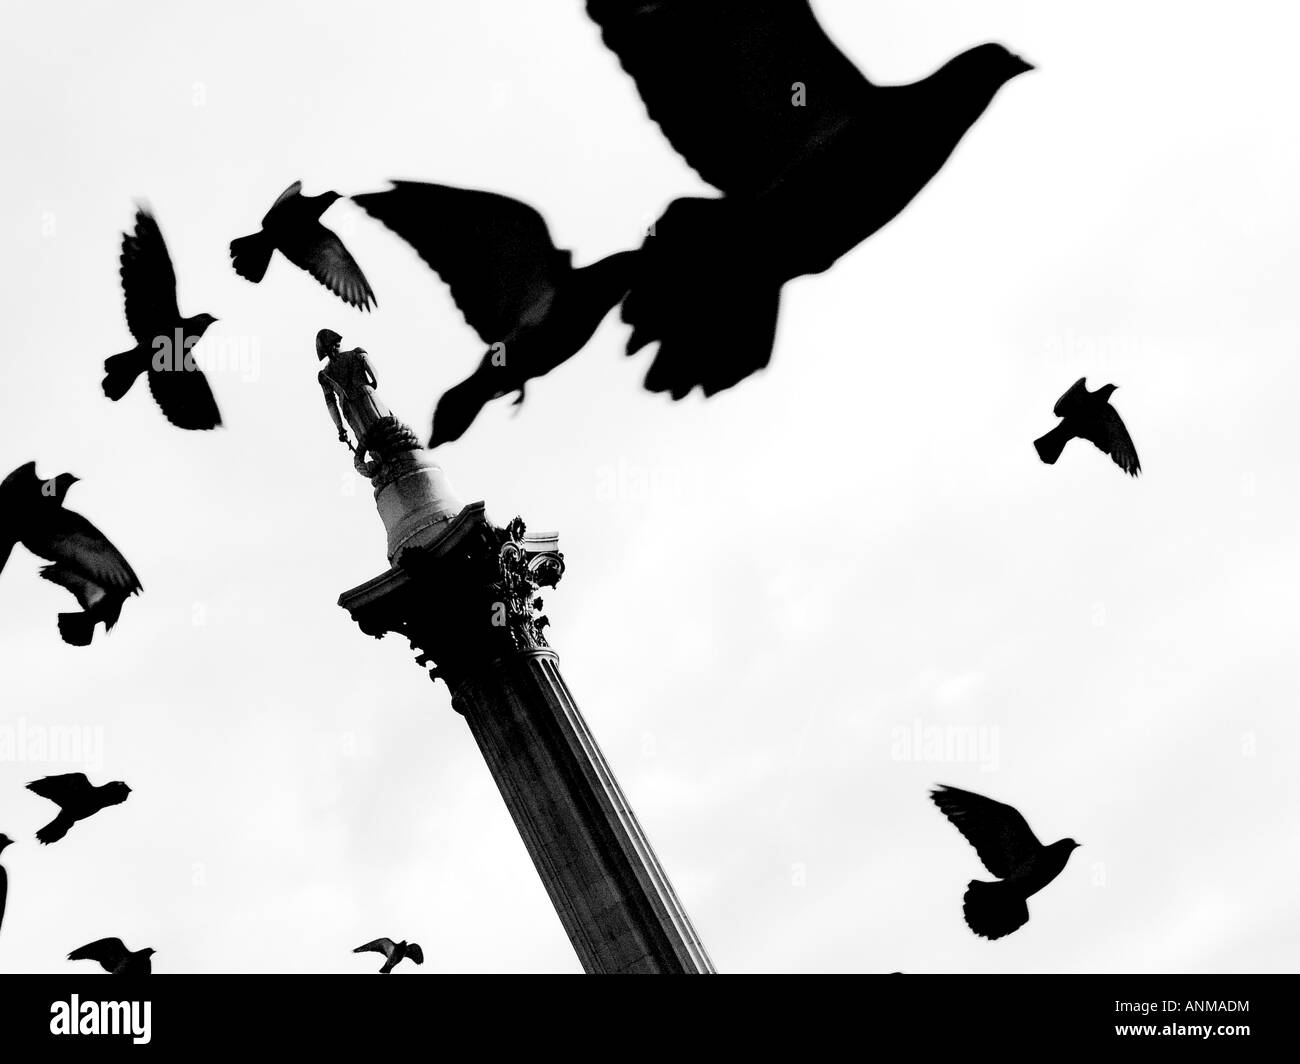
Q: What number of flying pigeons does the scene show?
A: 12